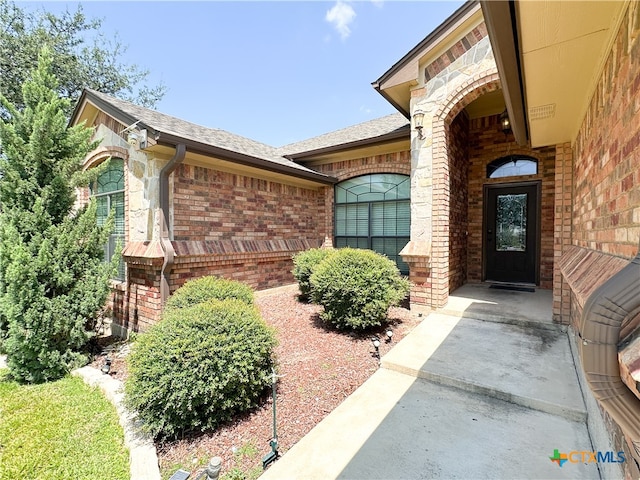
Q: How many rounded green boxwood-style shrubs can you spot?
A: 4